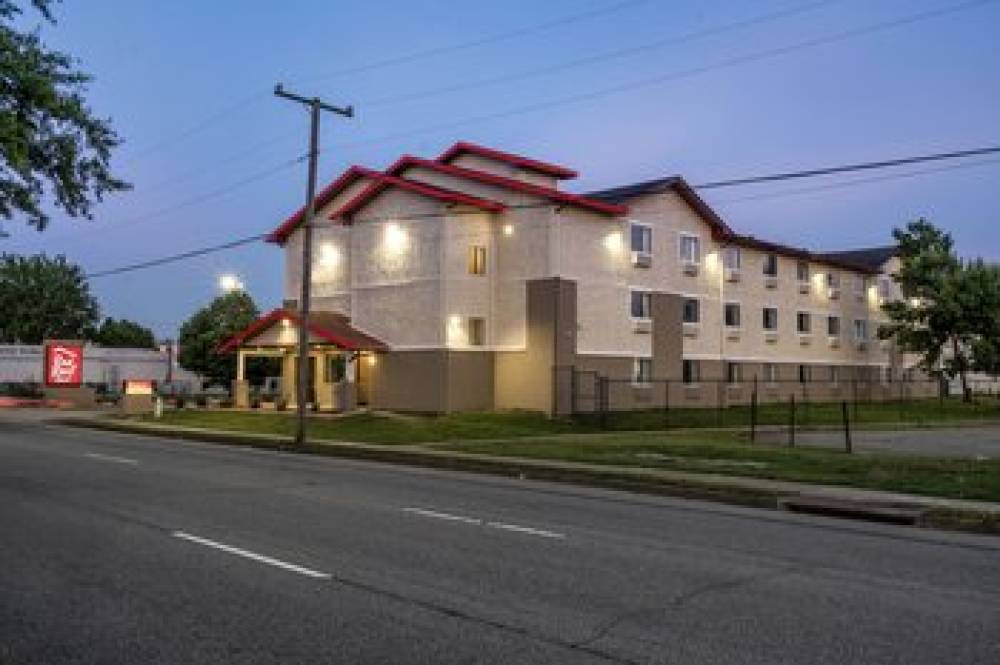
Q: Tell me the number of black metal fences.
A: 1